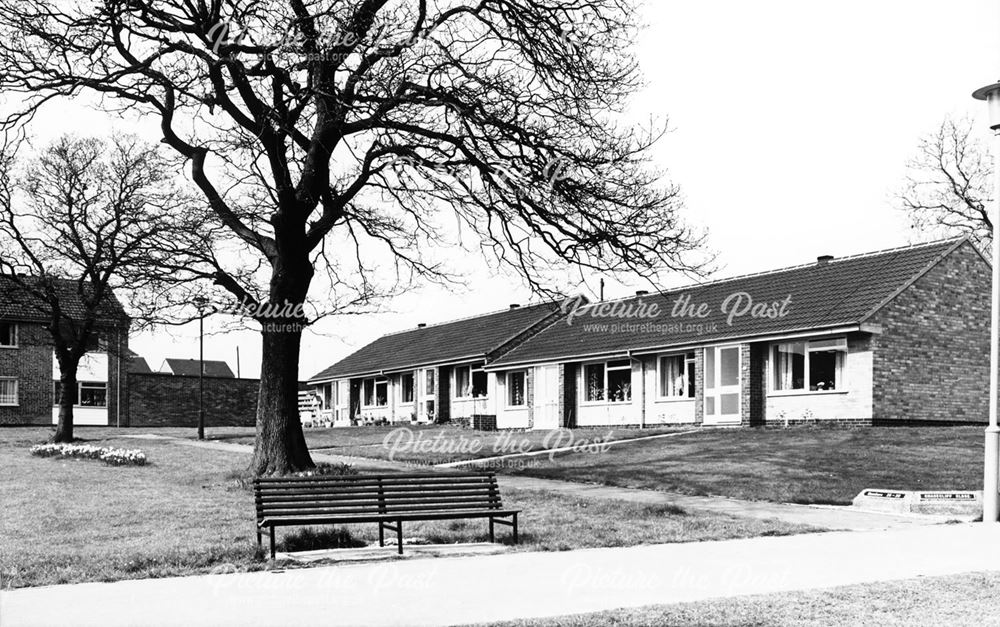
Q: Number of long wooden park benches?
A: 1